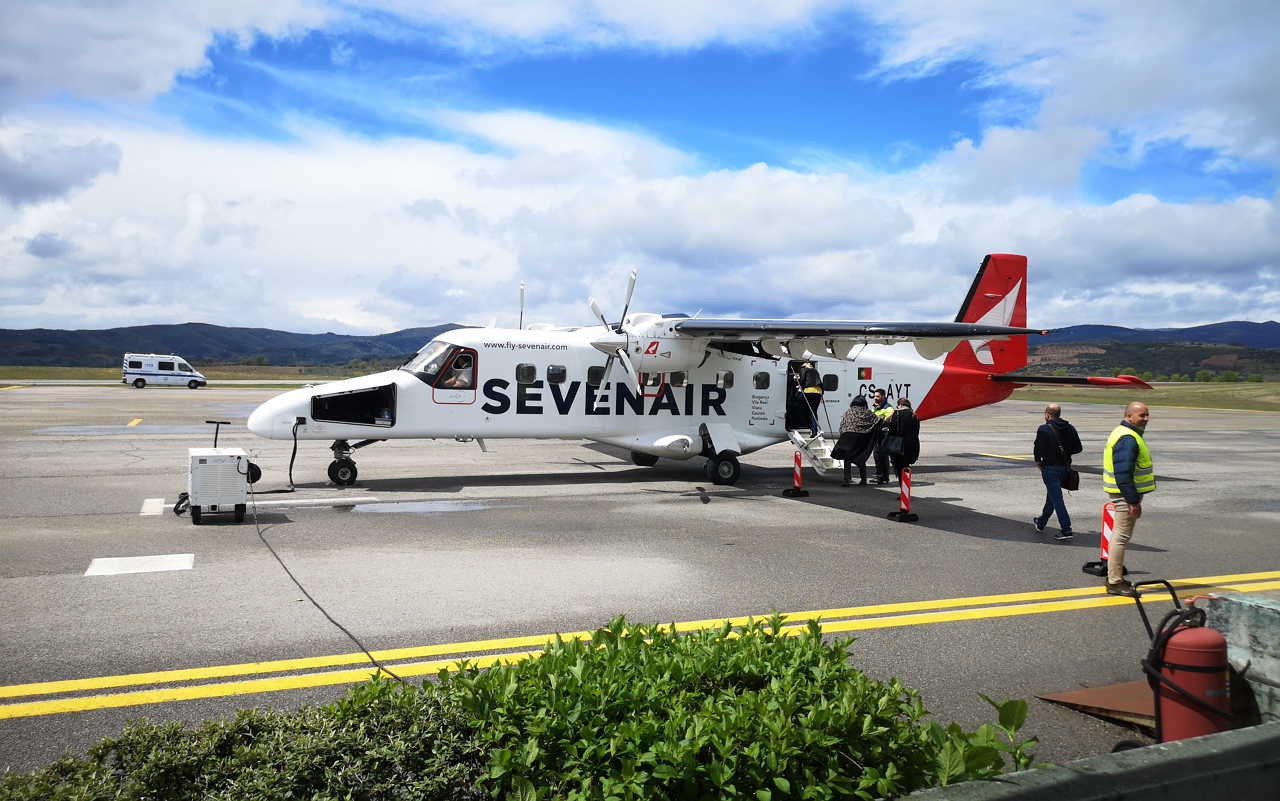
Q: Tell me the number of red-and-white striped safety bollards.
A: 3